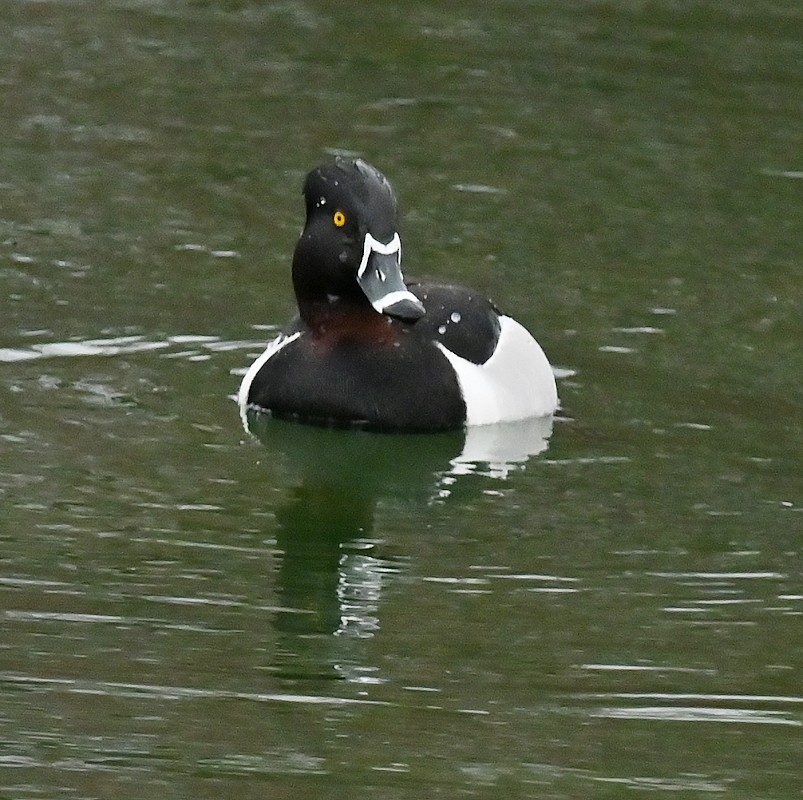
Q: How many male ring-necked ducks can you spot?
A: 1